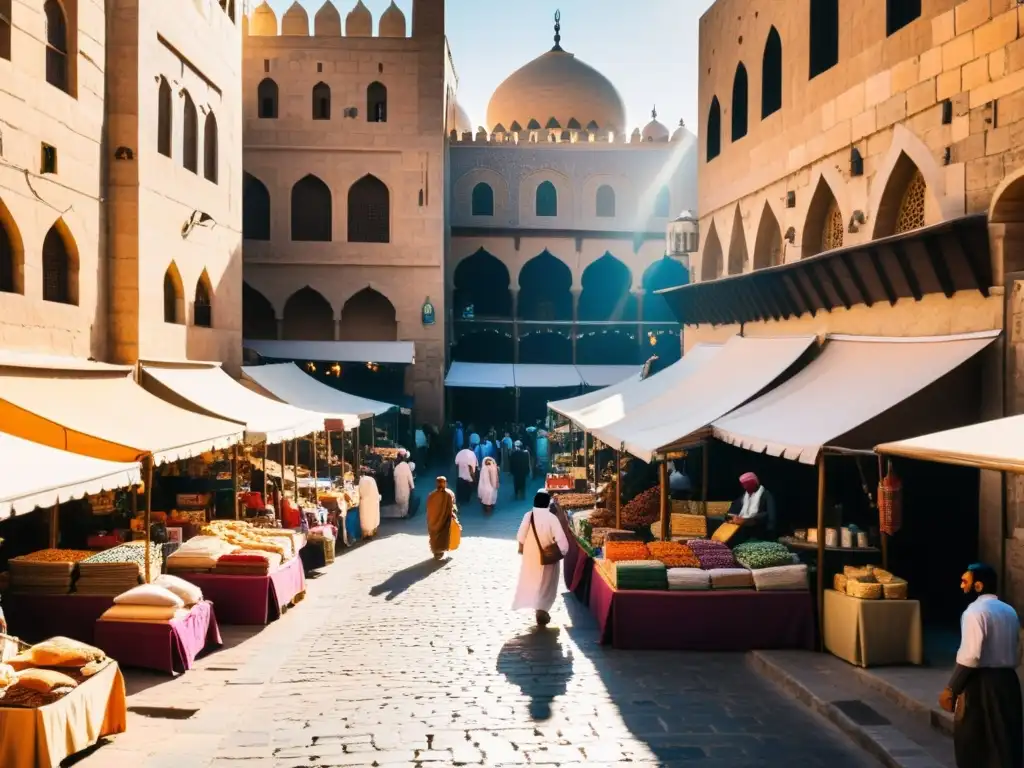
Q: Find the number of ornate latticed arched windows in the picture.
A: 2